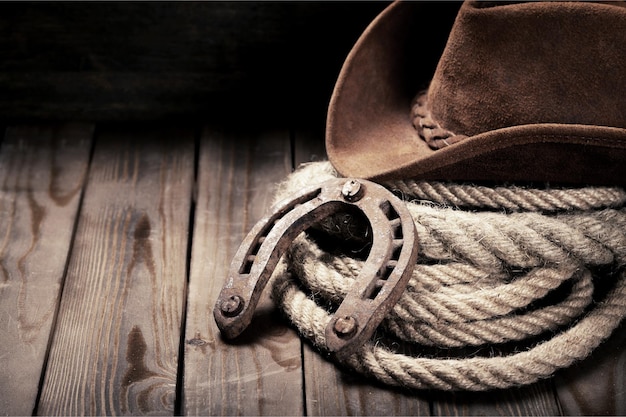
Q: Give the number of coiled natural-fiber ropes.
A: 1